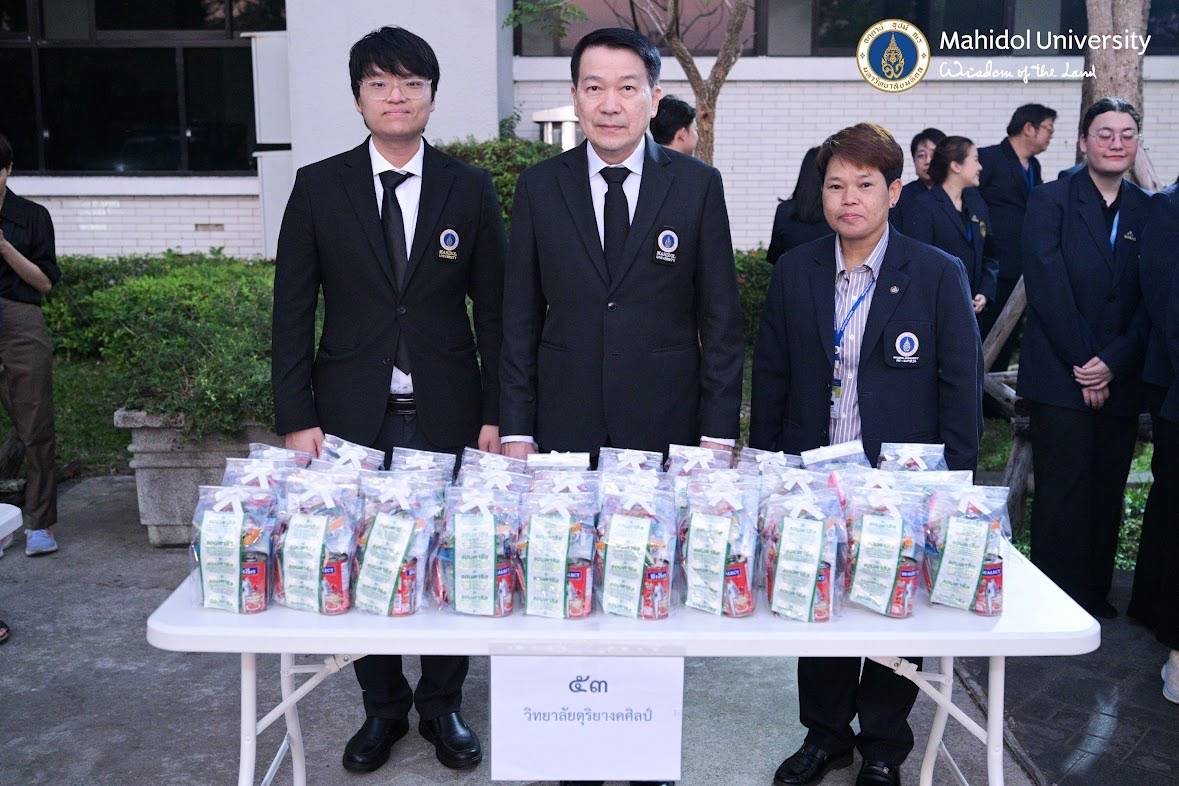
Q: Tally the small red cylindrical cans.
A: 10